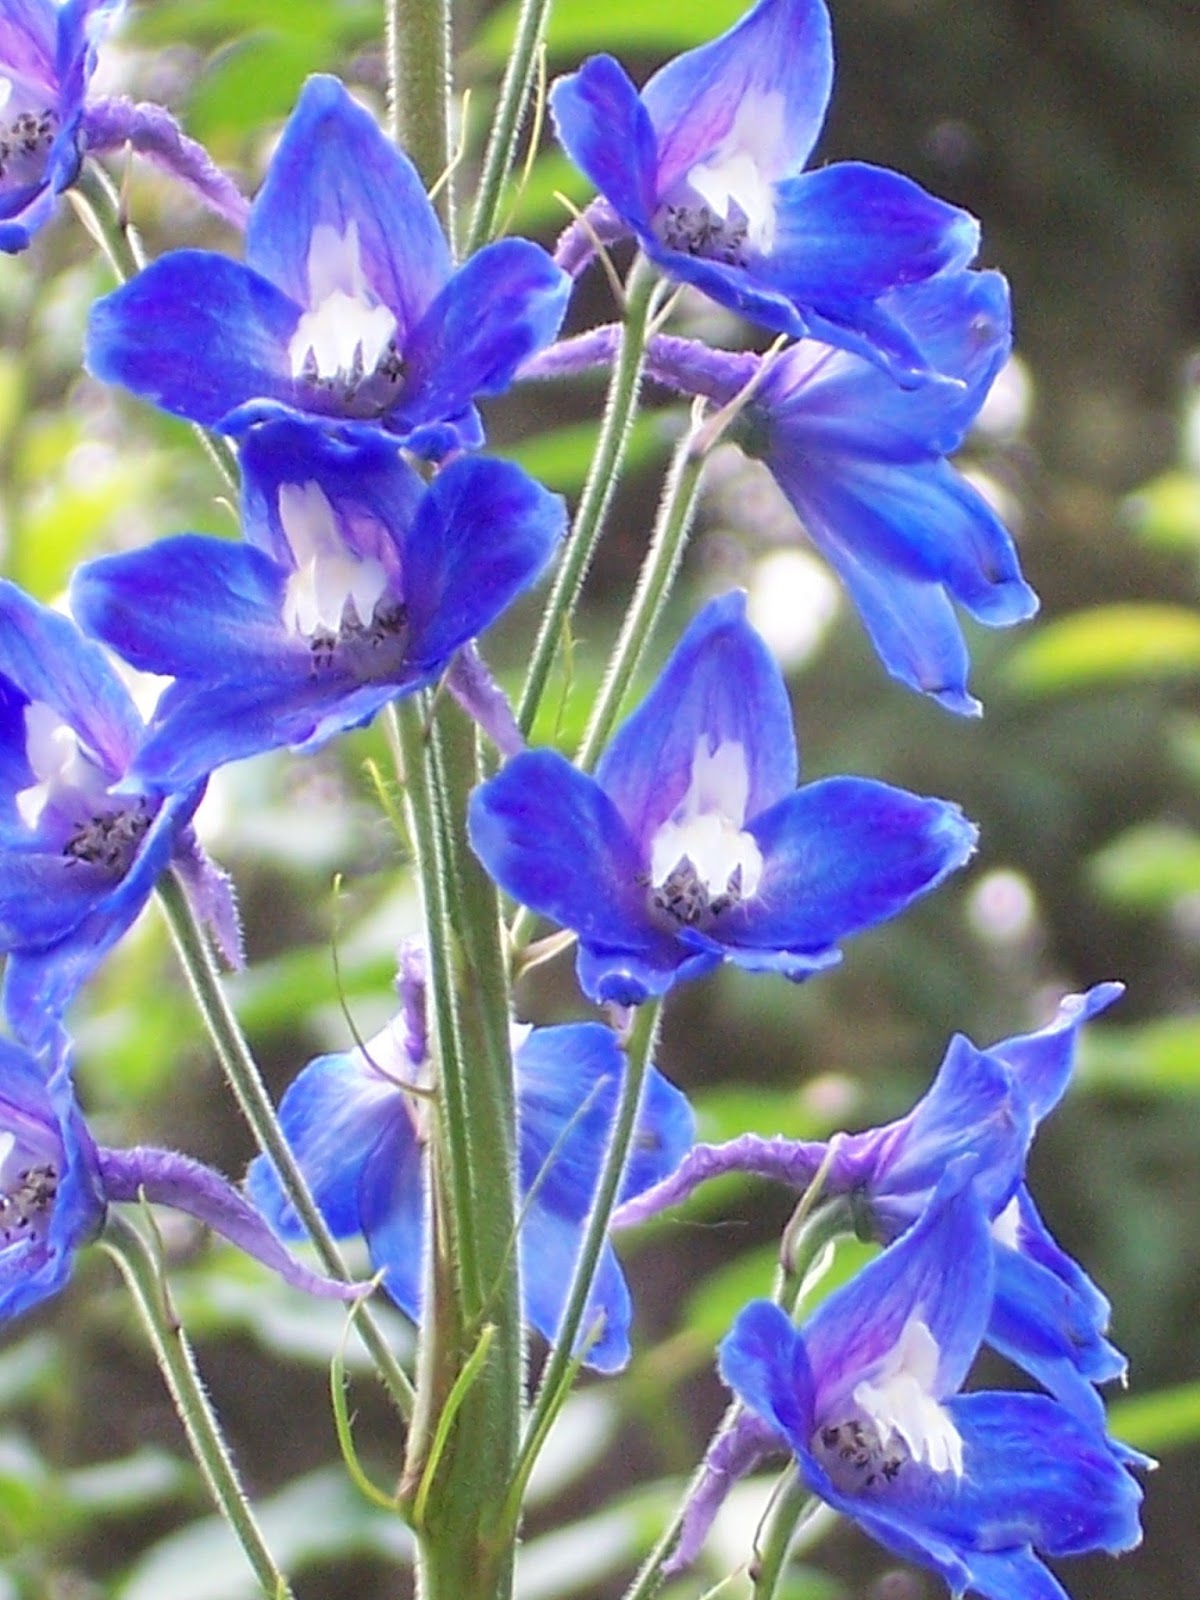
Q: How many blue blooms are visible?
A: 11